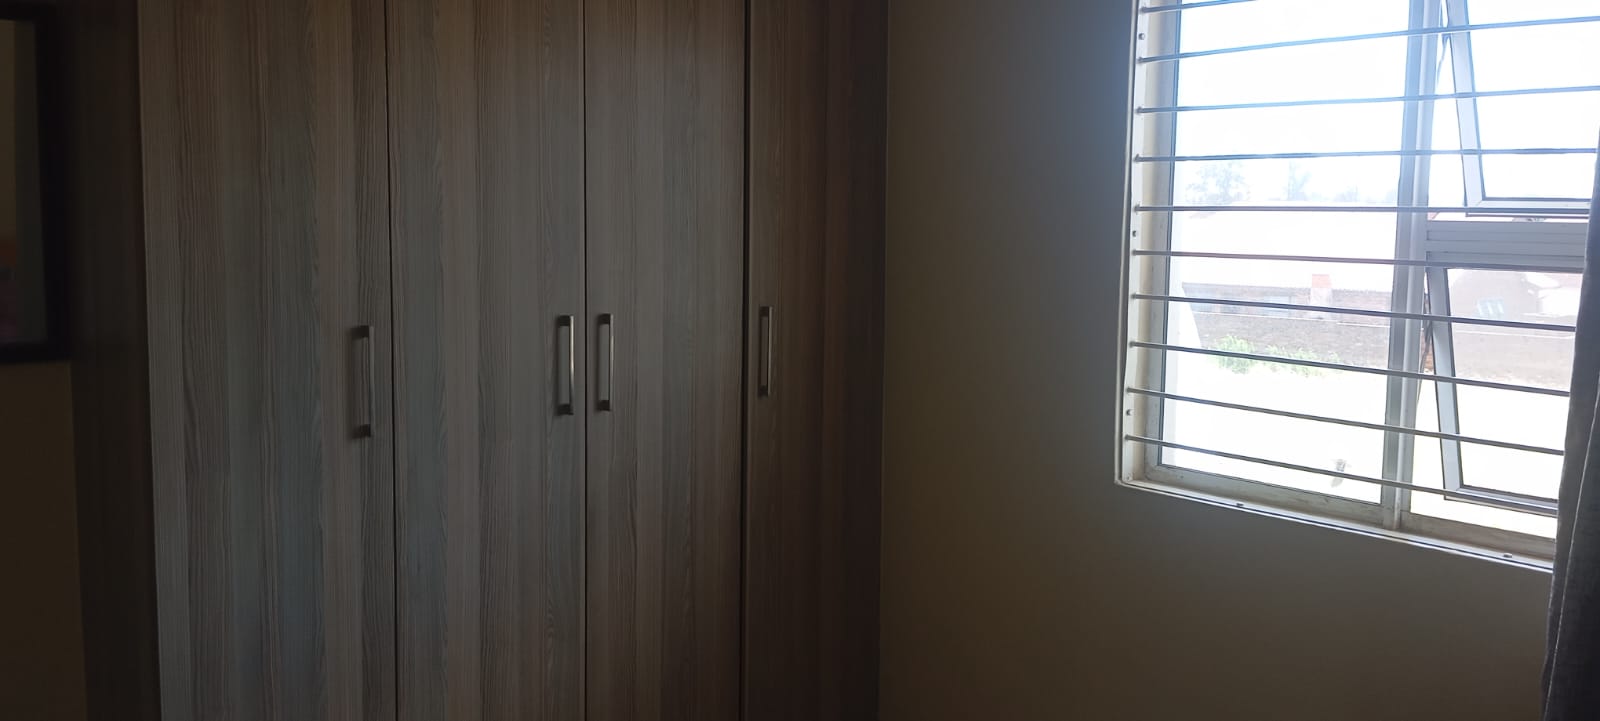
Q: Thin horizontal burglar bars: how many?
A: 10